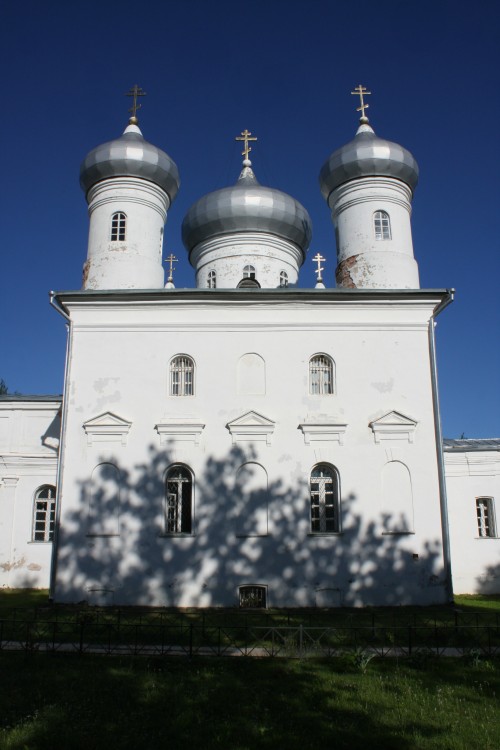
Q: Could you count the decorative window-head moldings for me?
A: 5